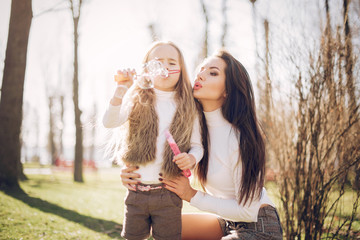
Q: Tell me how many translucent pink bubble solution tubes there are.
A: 1